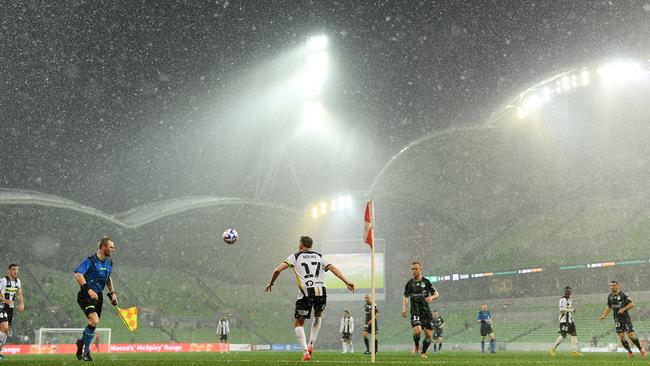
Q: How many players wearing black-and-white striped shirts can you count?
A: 5